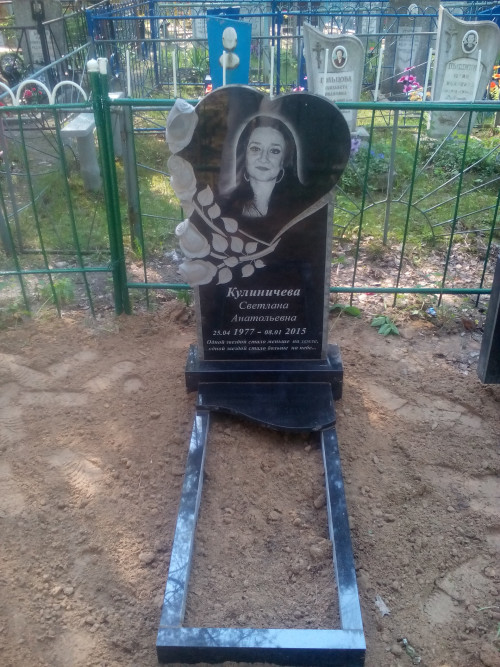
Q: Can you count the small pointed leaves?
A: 10